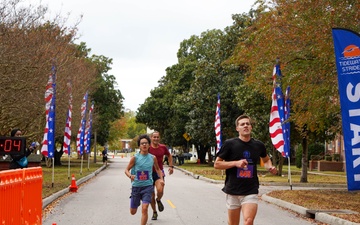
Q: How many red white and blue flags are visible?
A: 7